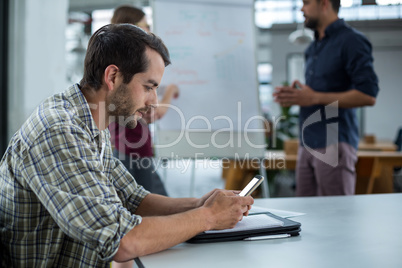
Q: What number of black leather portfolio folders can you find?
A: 1